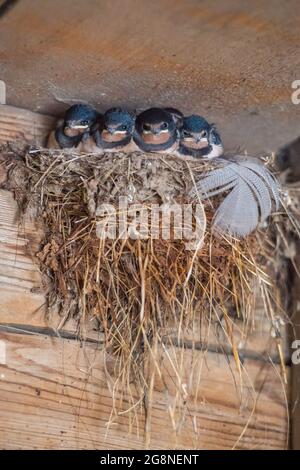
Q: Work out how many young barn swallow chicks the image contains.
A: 4